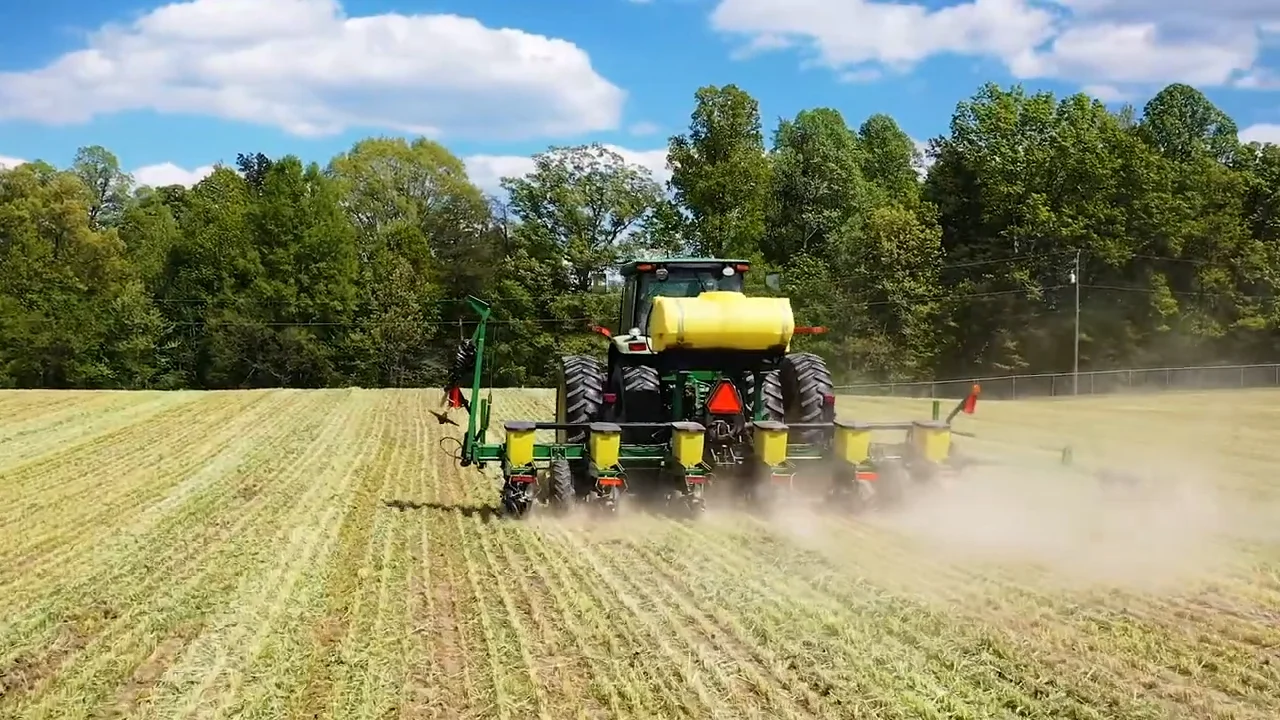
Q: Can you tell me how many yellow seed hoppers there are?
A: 6